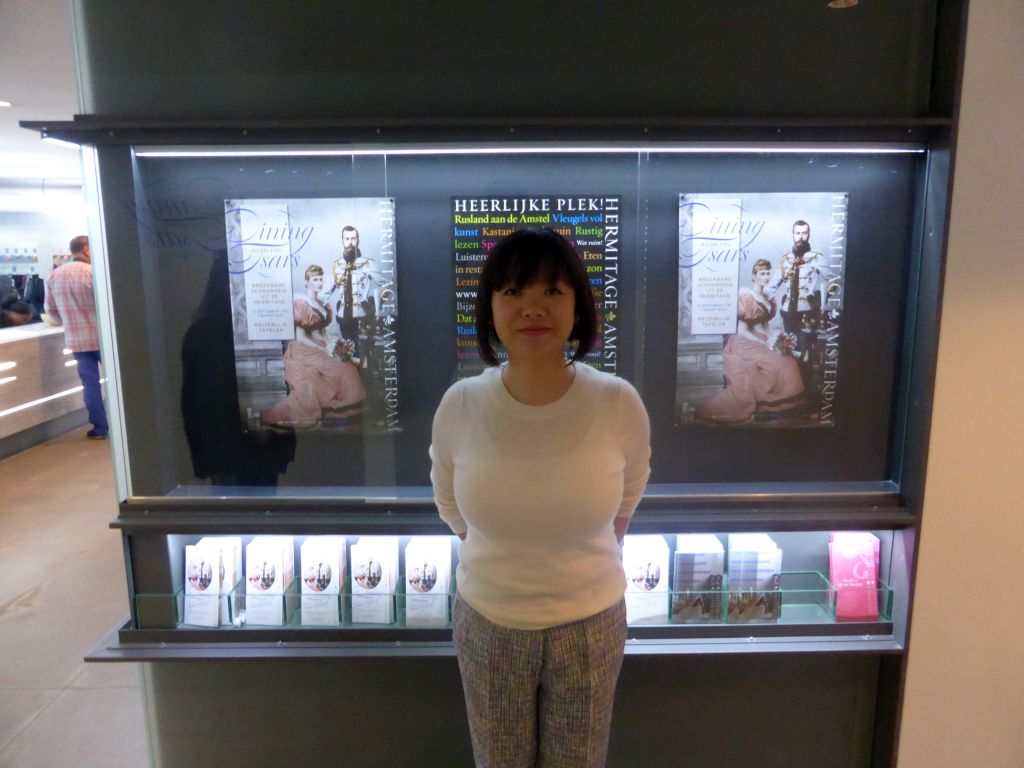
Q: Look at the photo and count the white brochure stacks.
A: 6